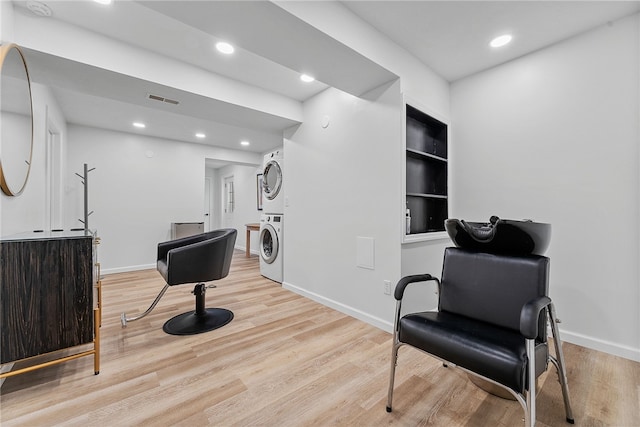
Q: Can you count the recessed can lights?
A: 7